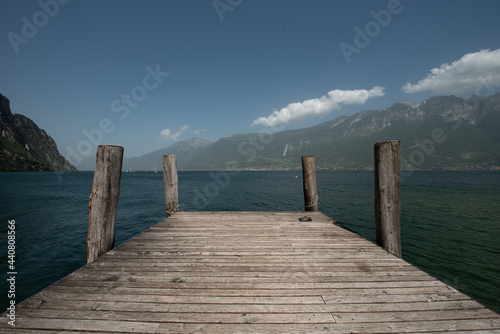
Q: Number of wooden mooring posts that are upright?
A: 4